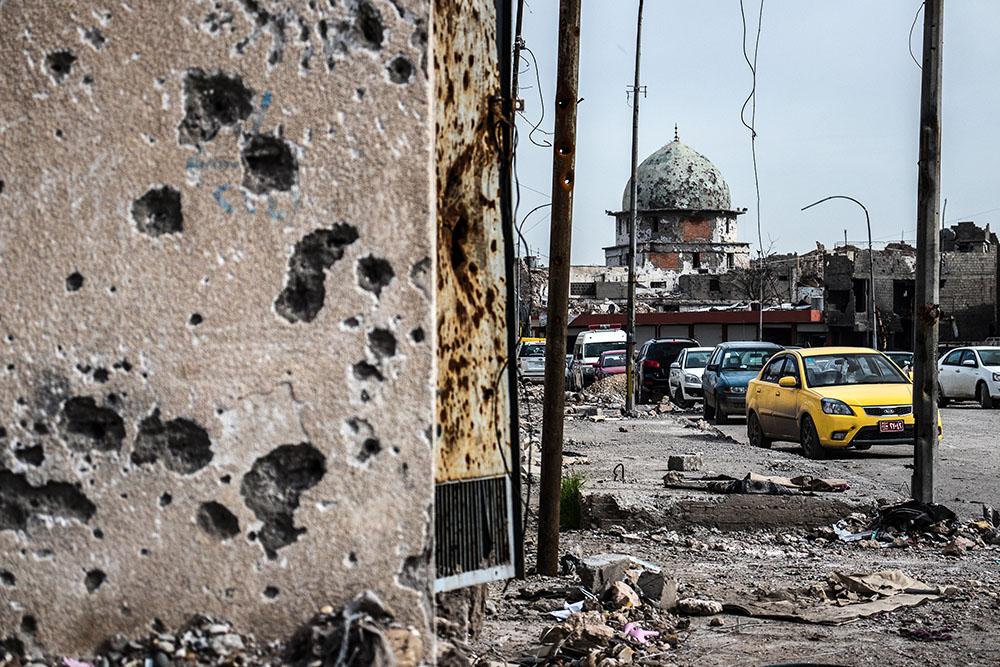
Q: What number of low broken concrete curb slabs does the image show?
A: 1